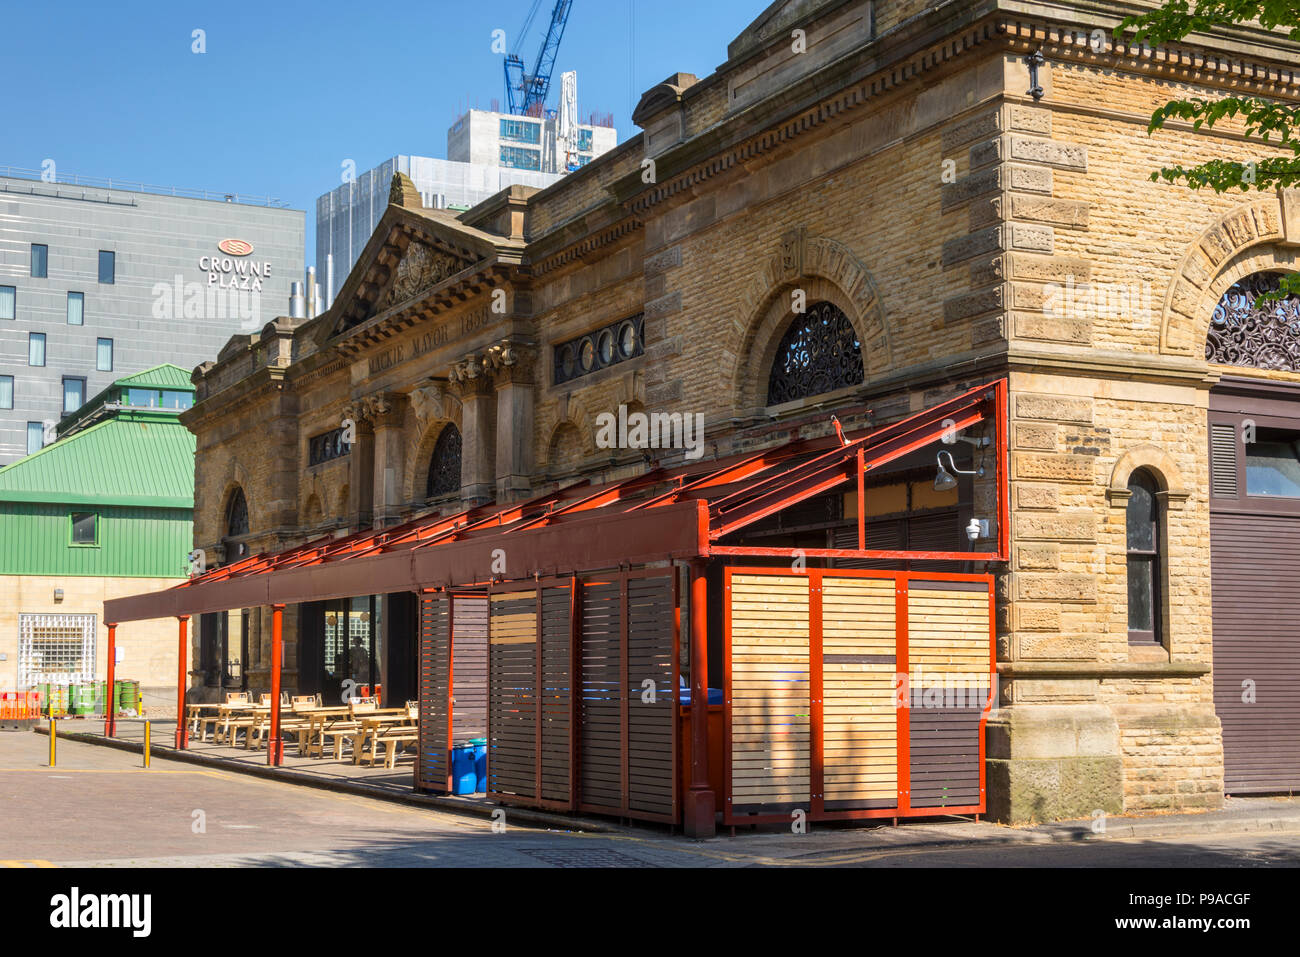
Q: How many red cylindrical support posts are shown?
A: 4